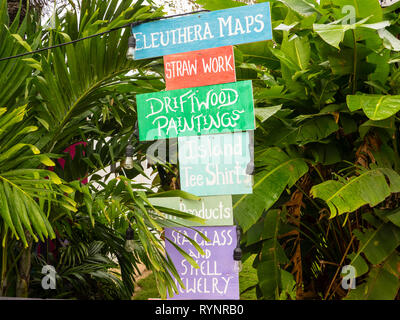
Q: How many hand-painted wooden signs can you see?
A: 6